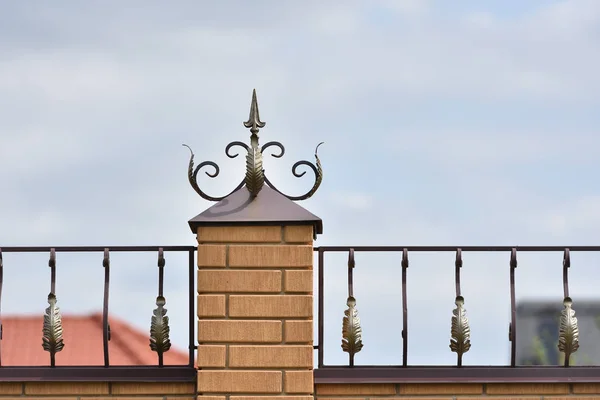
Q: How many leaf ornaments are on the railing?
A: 5